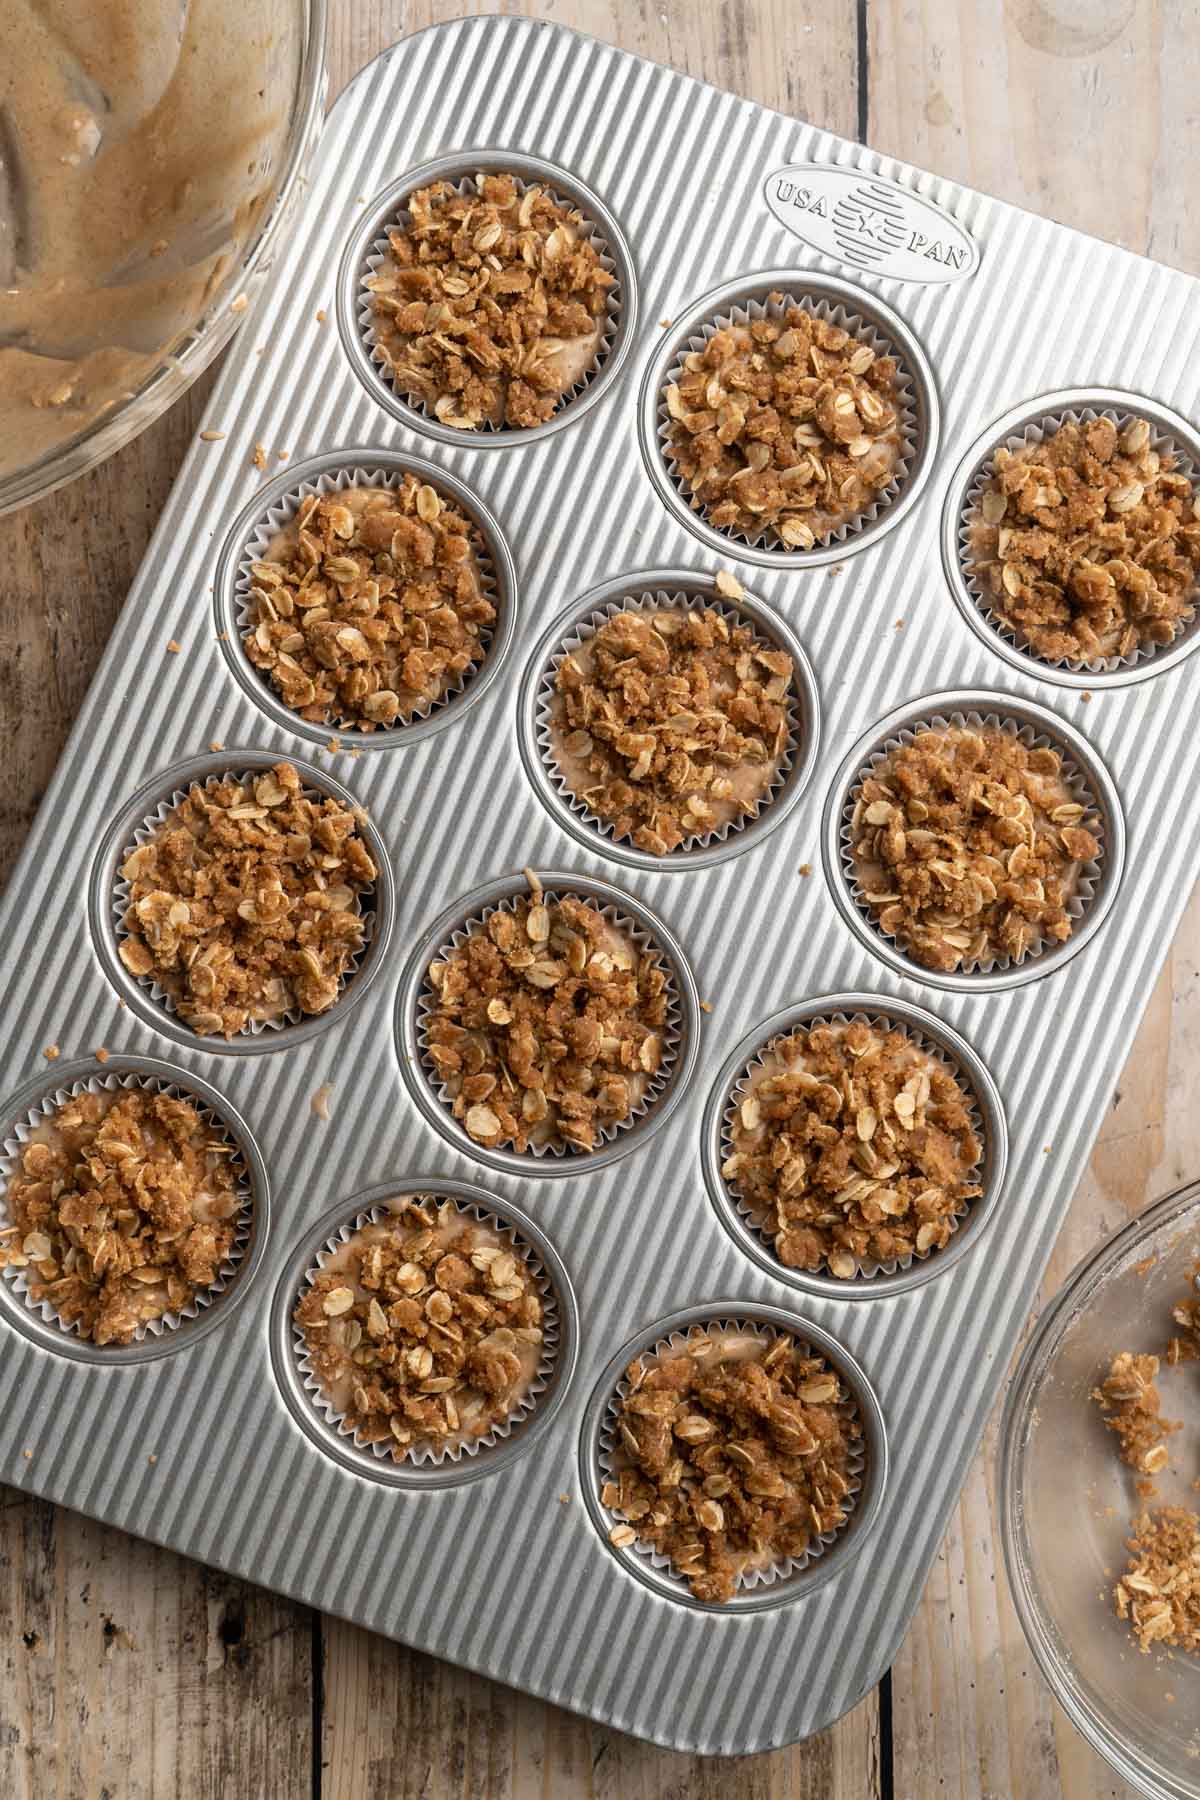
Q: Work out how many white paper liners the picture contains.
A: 12